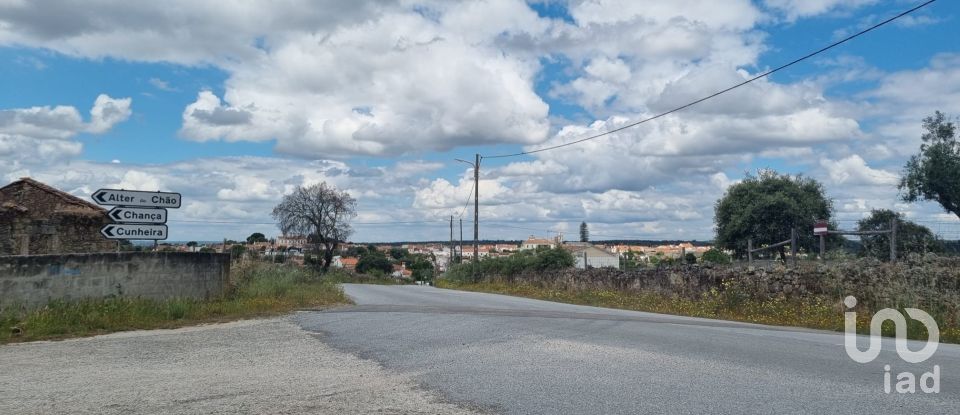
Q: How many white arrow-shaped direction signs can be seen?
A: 3